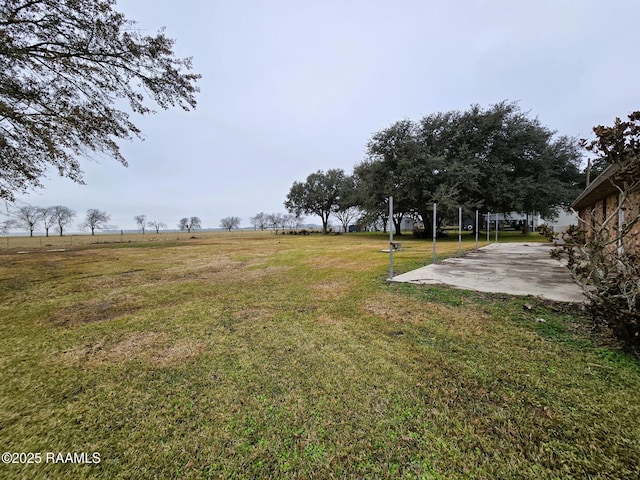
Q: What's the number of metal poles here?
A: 6